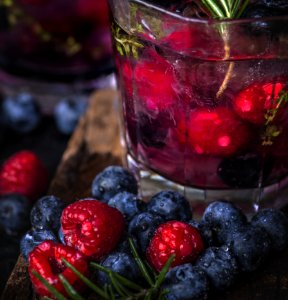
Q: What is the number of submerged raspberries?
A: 3